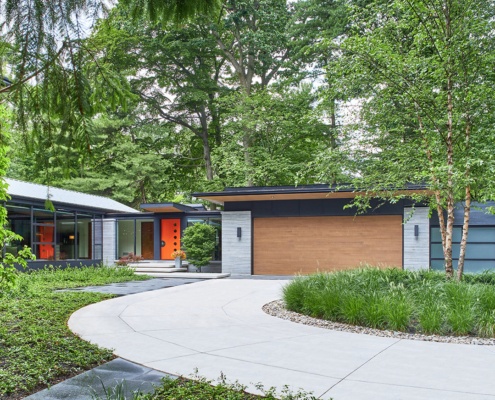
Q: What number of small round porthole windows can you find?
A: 5